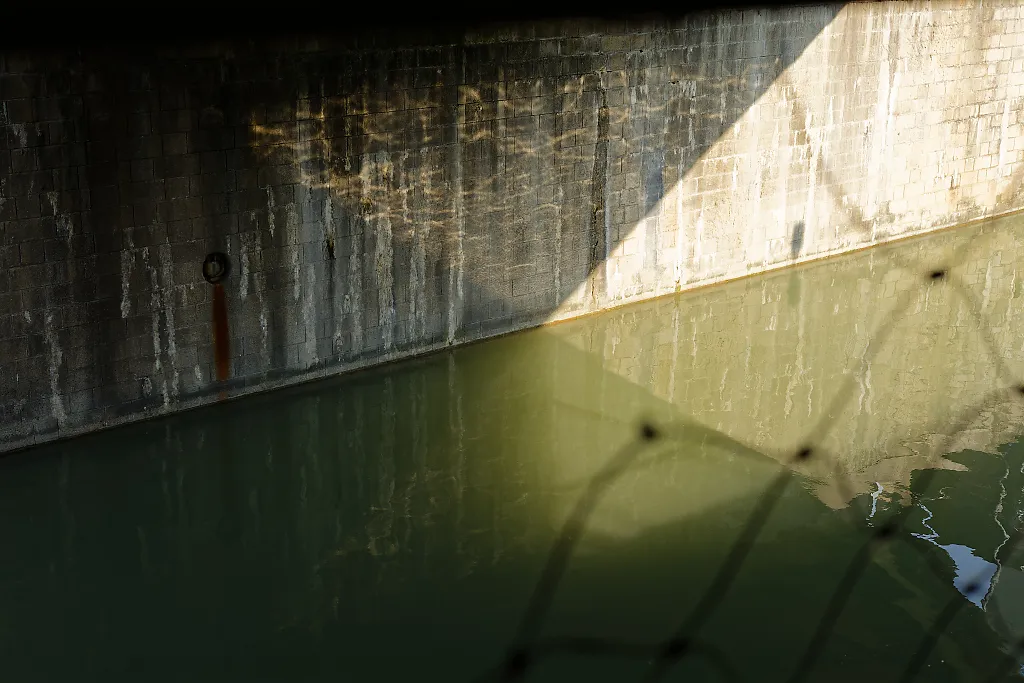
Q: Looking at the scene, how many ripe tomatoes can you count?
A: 0